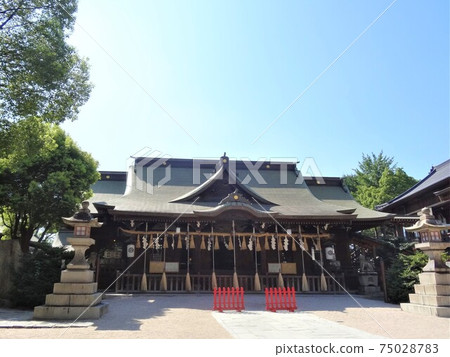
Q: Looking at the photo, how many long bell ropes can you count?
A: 9